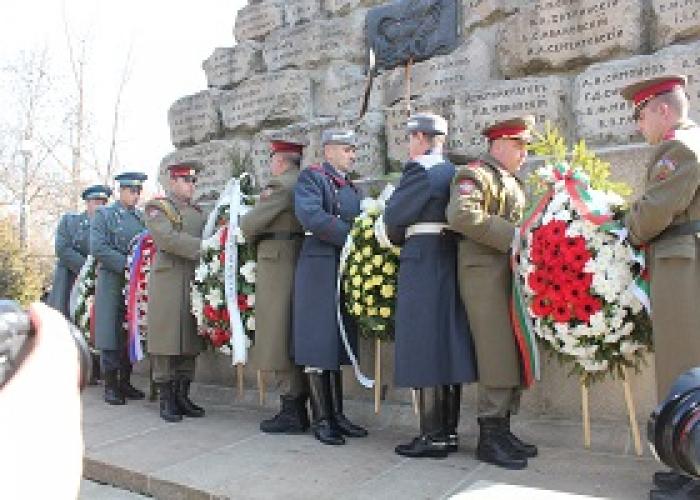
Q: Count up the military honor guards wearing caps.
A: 8